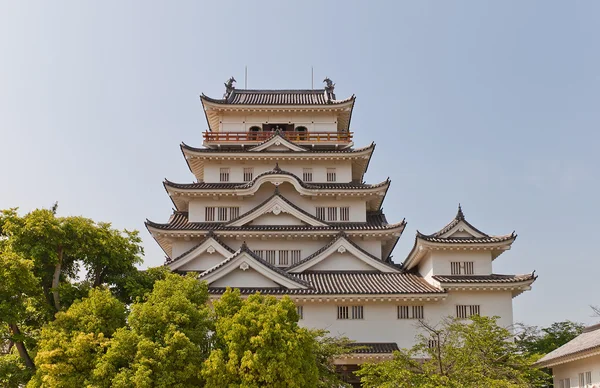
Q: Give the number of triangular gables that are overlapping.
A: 3